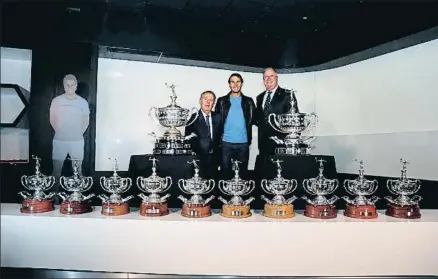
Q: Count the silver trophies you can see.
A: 12